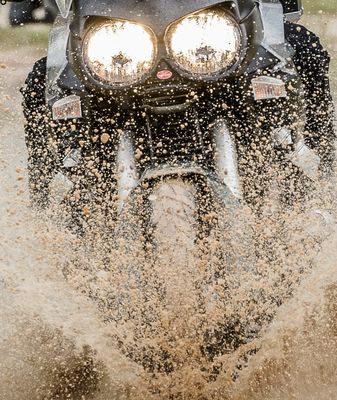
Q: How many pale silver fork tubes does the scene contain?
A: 2